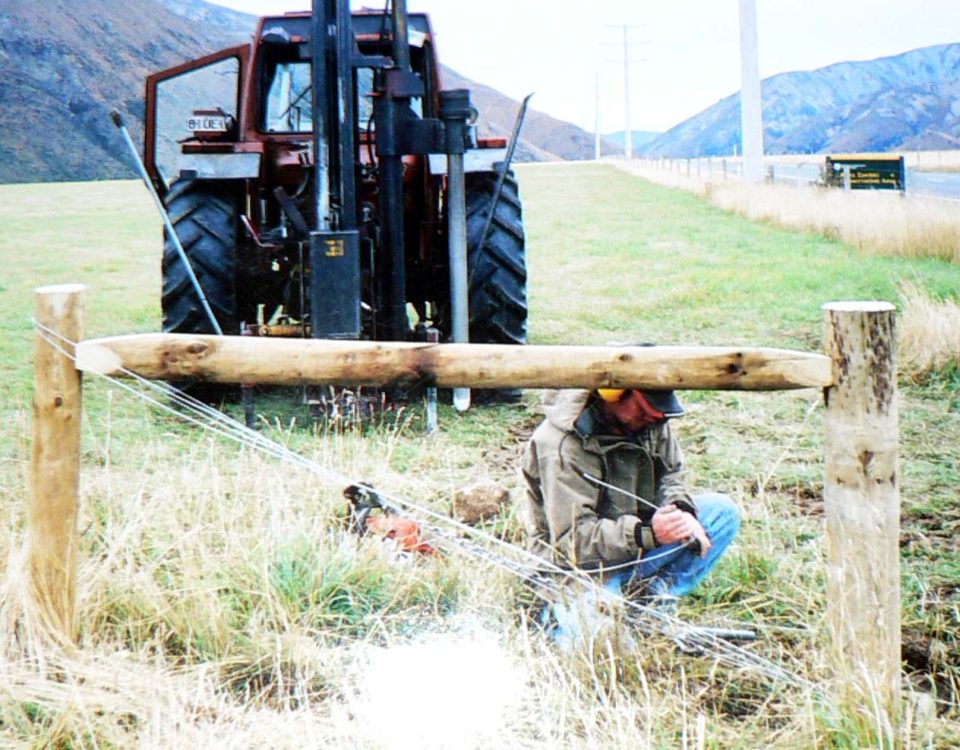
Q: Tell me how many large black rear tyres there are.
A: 2